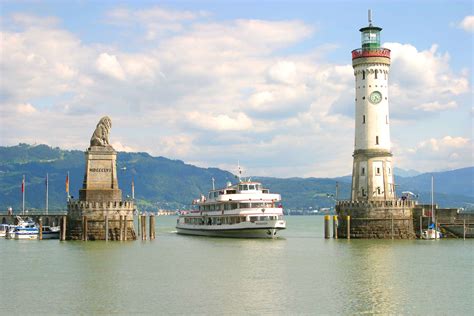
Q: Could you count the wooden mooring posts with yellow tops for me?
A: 3